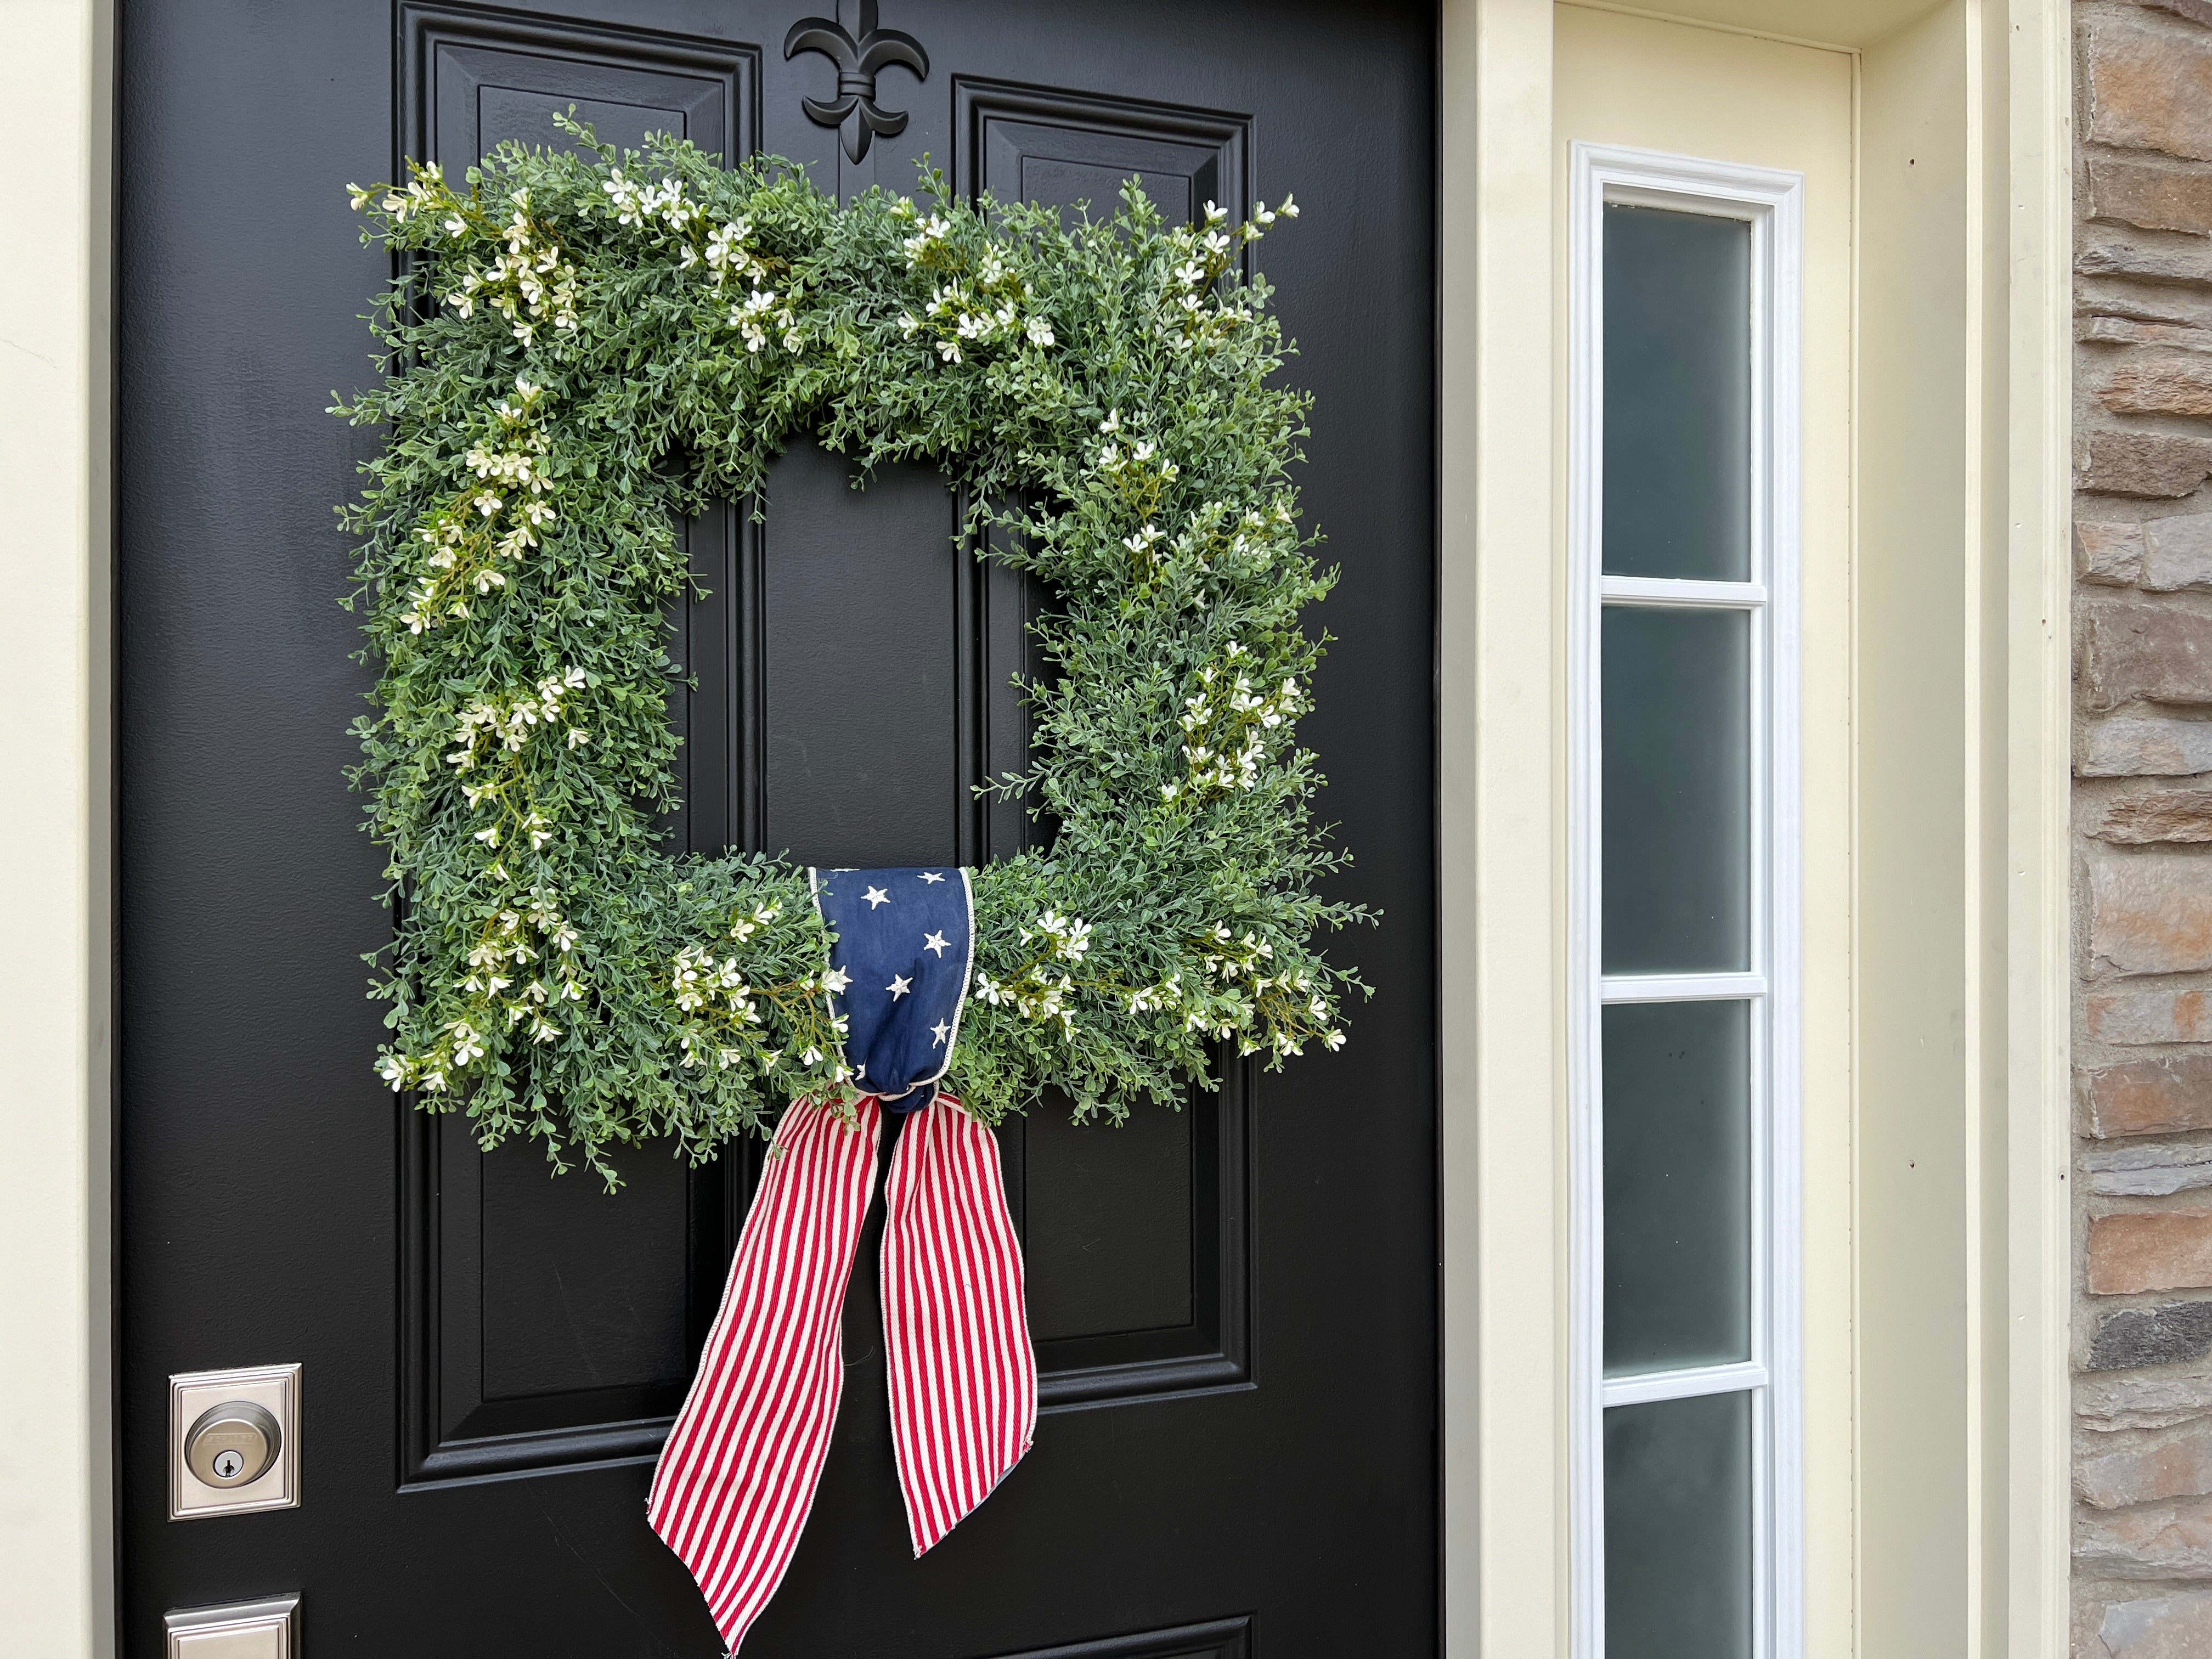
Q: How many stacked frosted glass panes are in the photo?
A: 4